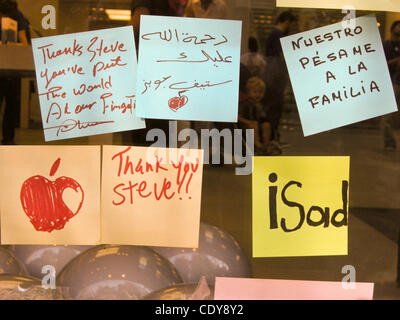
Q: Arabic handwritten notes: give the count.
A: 1